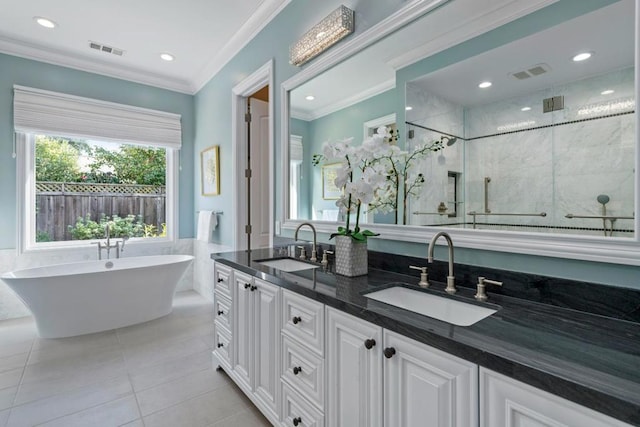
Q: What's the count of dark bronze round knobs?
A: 10